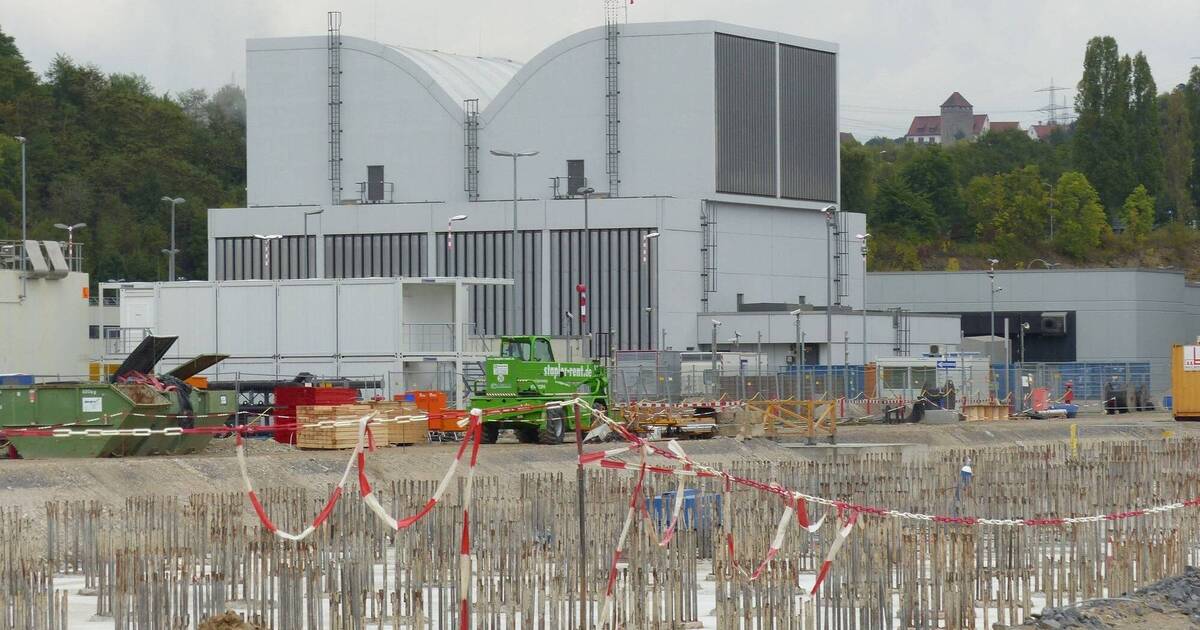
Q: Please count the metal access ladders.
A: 6